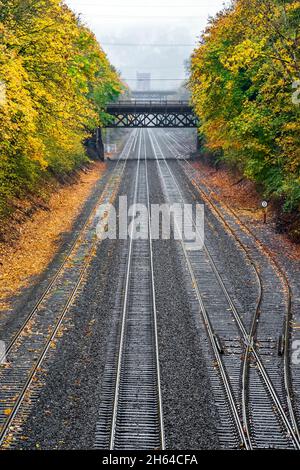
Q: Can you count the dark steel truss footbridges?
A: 1